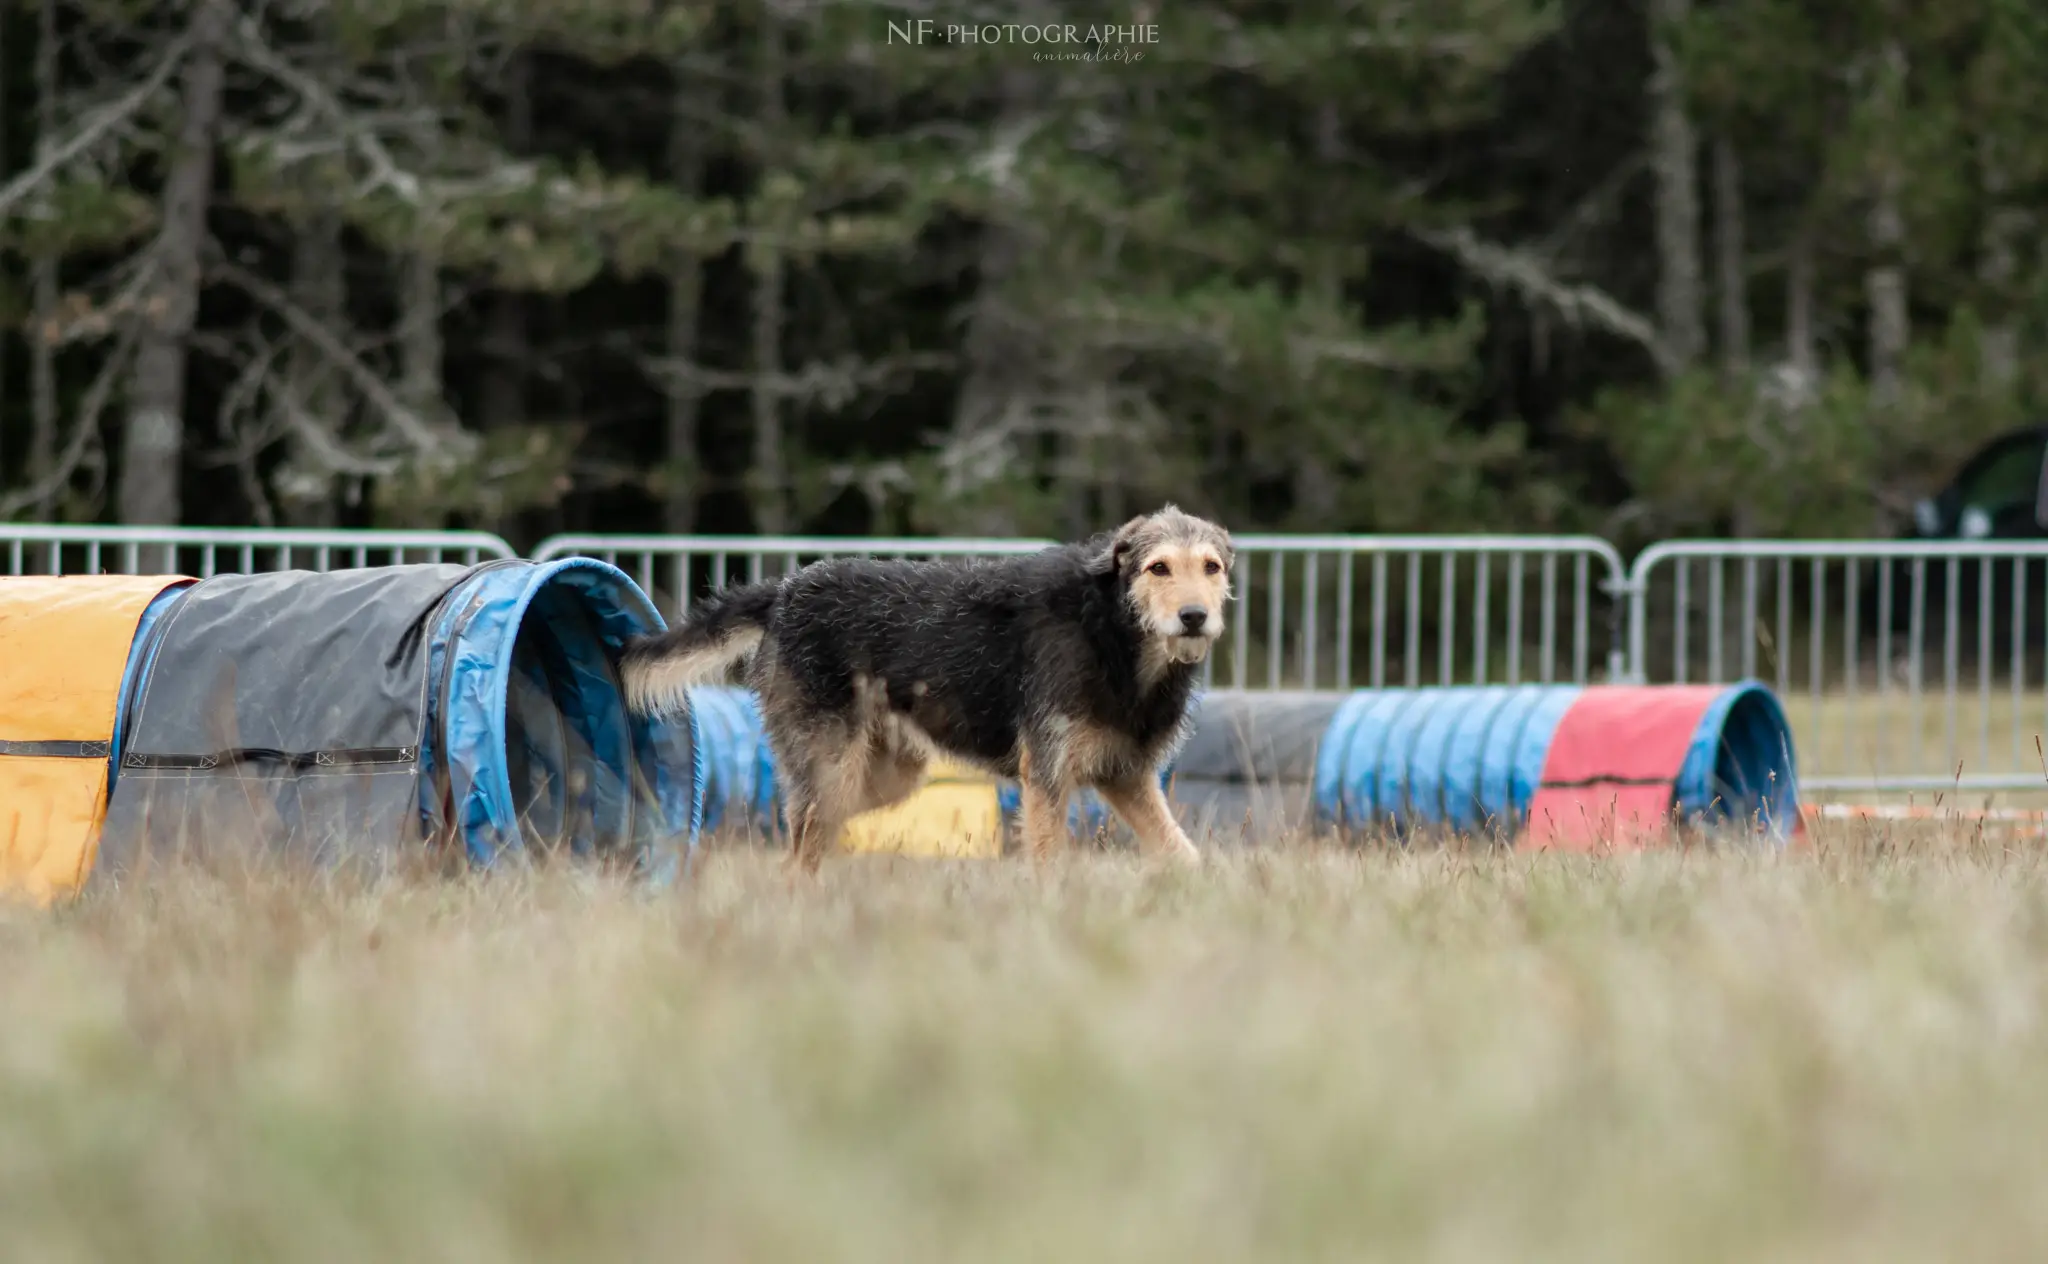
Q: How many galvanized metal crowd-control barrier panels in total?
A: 4